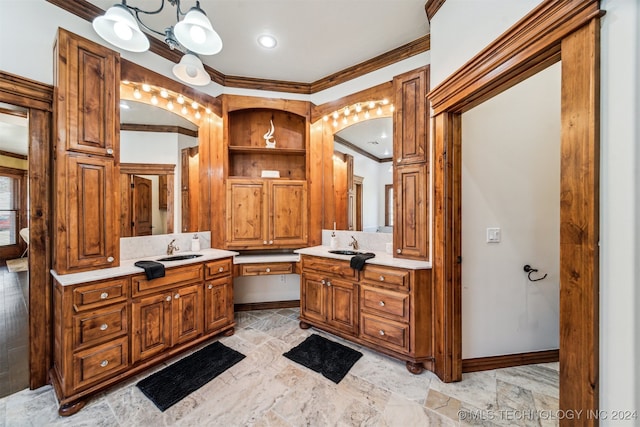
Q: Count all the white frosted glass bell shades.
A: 3